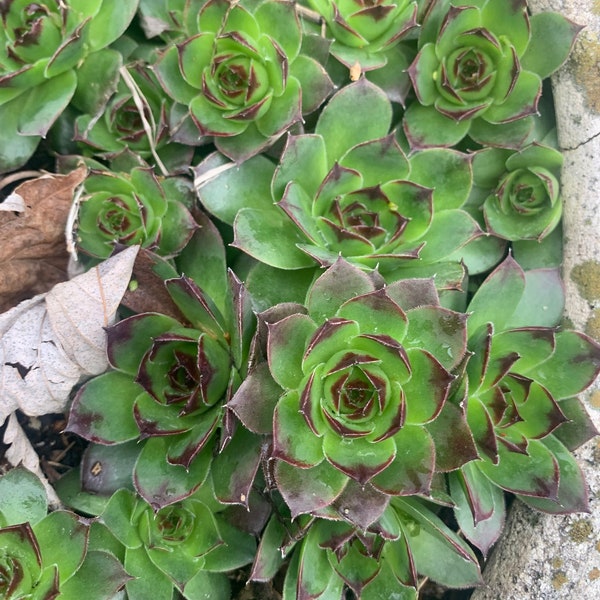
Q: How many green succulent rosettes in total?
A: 14